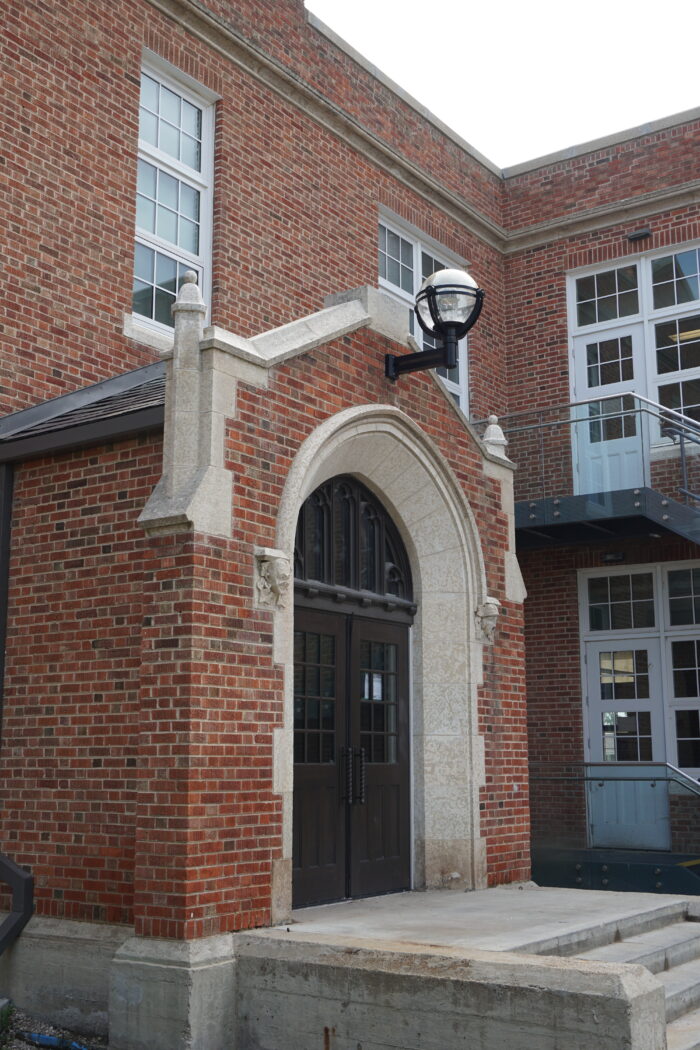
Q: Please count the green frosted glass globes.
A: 0